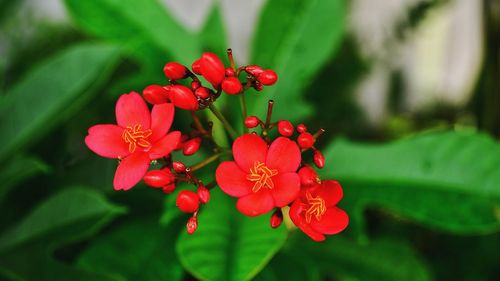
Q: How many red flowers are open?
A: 3